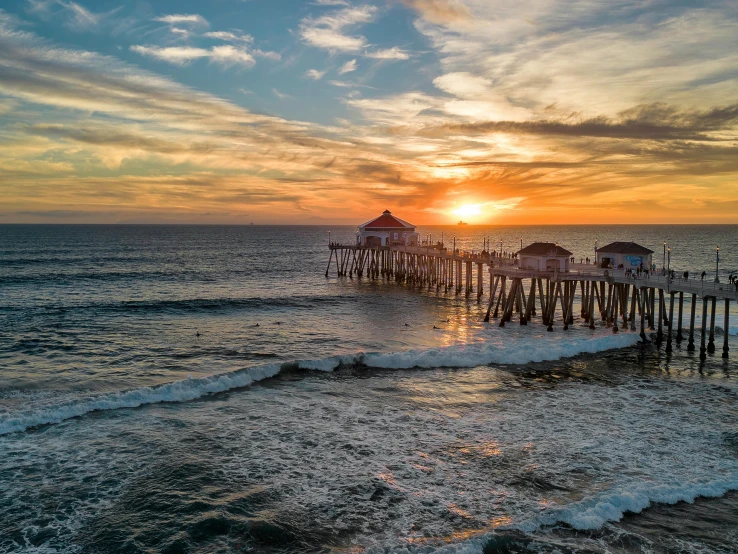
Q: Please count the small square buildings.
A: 2